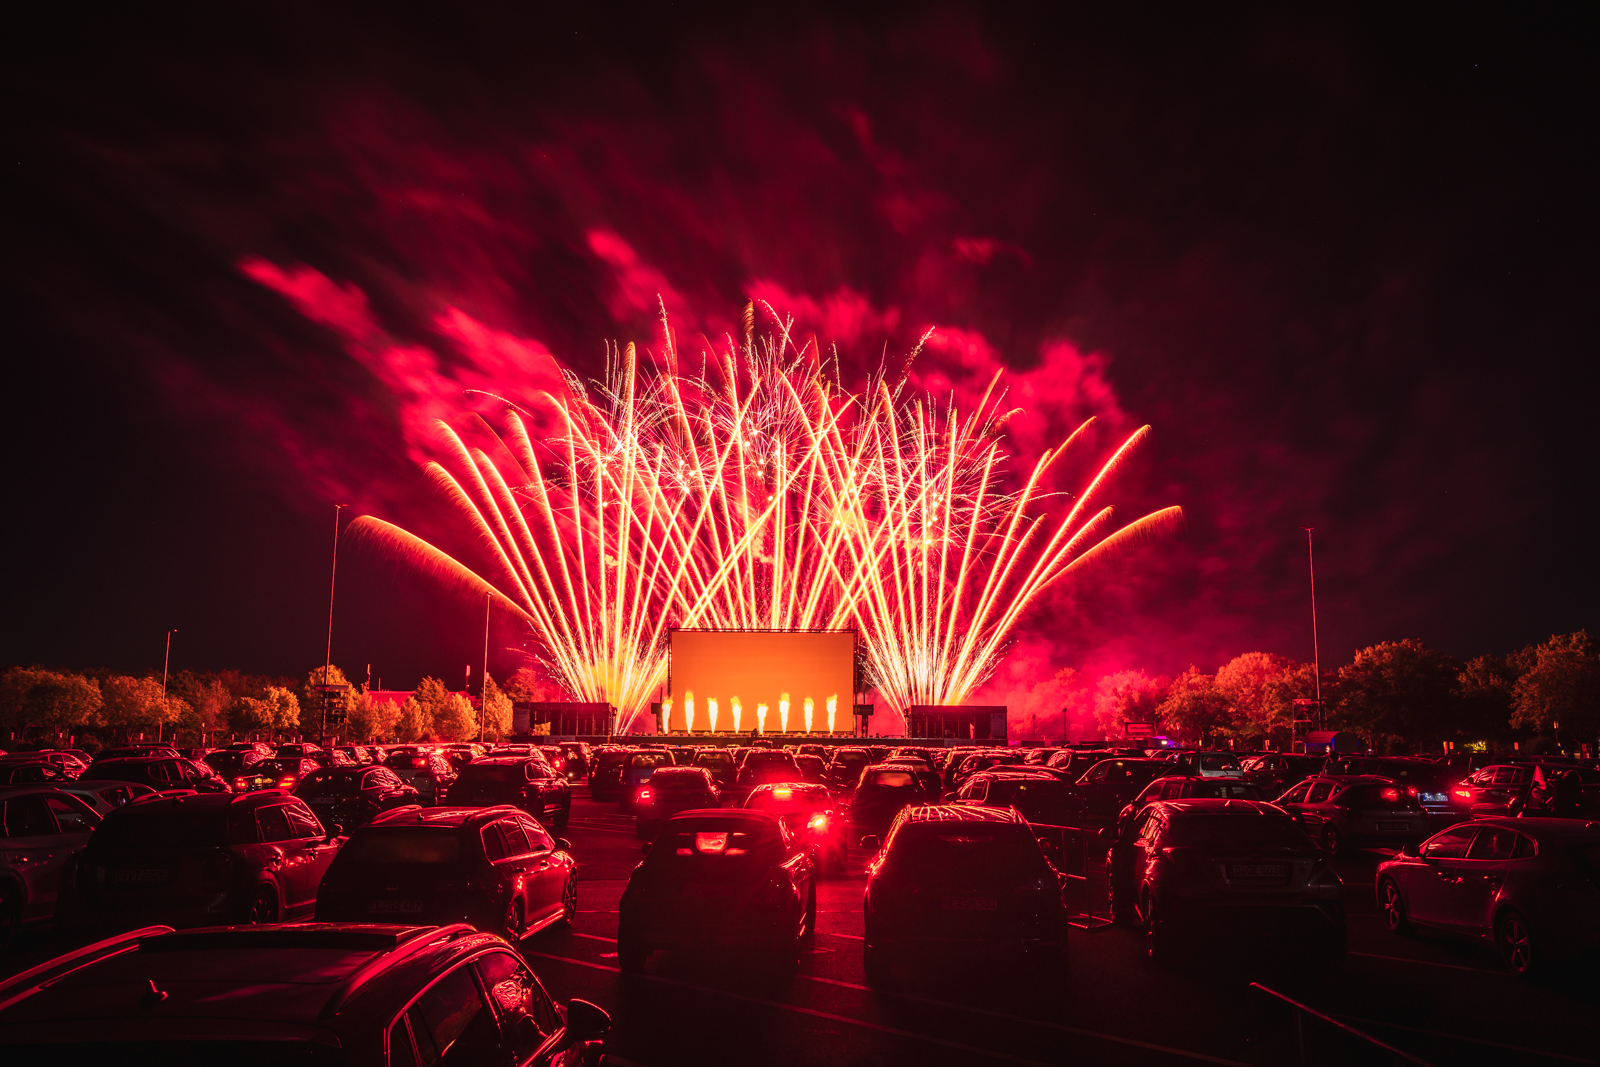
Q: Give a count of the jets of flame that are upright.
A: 8